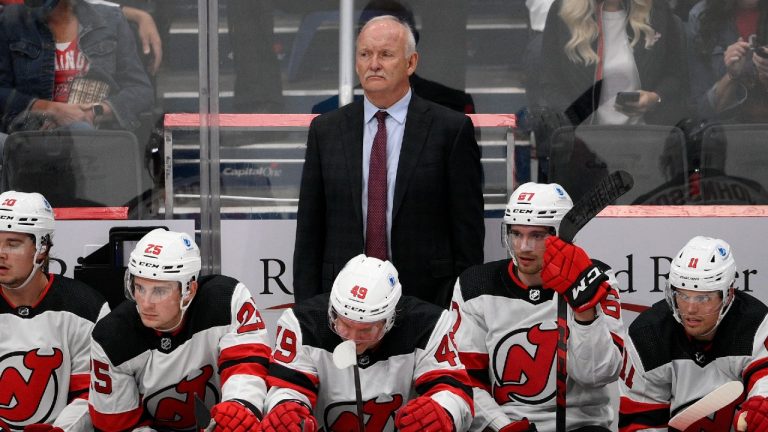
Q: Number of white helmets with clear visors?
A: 5